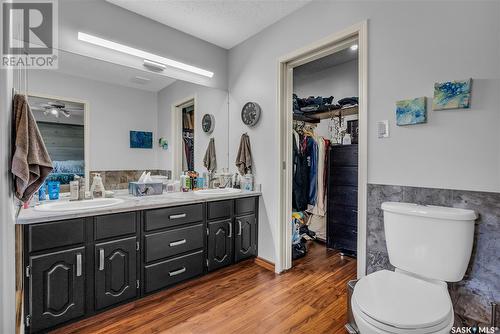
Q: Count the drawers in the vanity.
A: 3